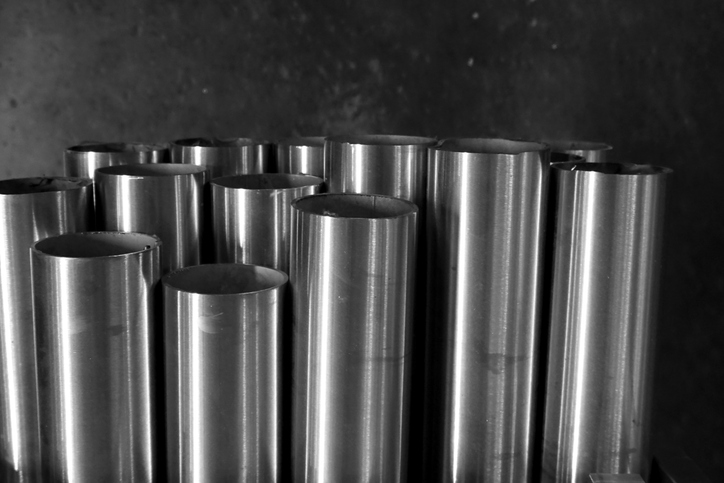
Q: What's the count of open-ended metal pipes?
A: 14